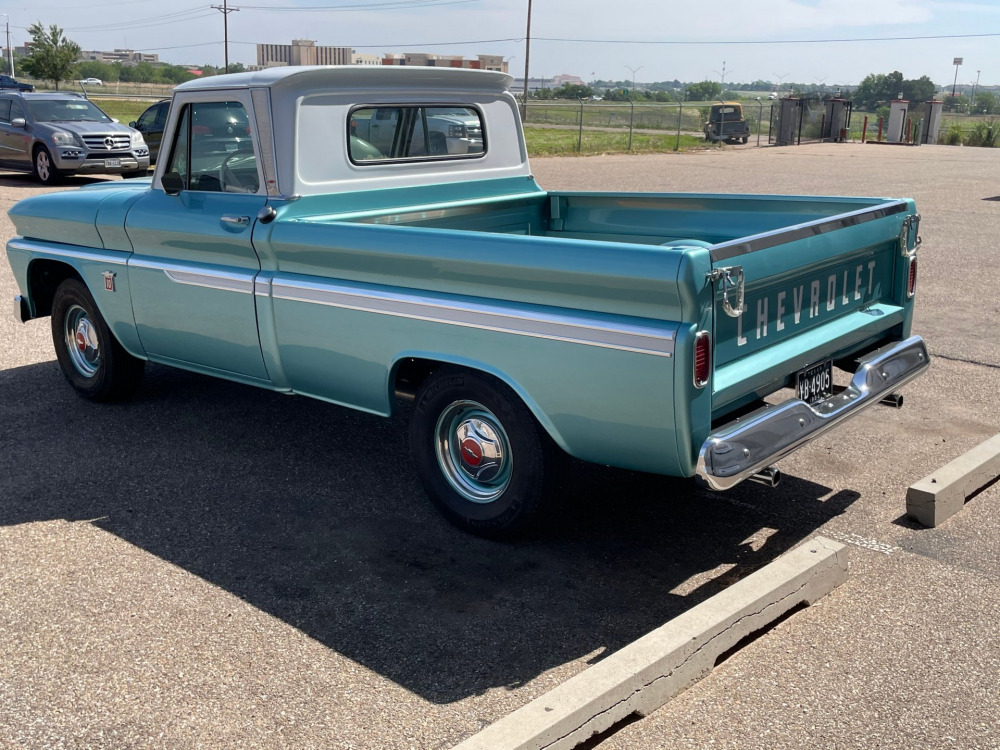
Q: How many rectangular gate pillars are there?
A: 4